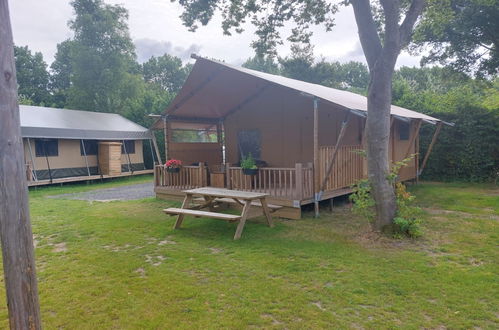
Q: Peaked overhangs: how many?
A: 1